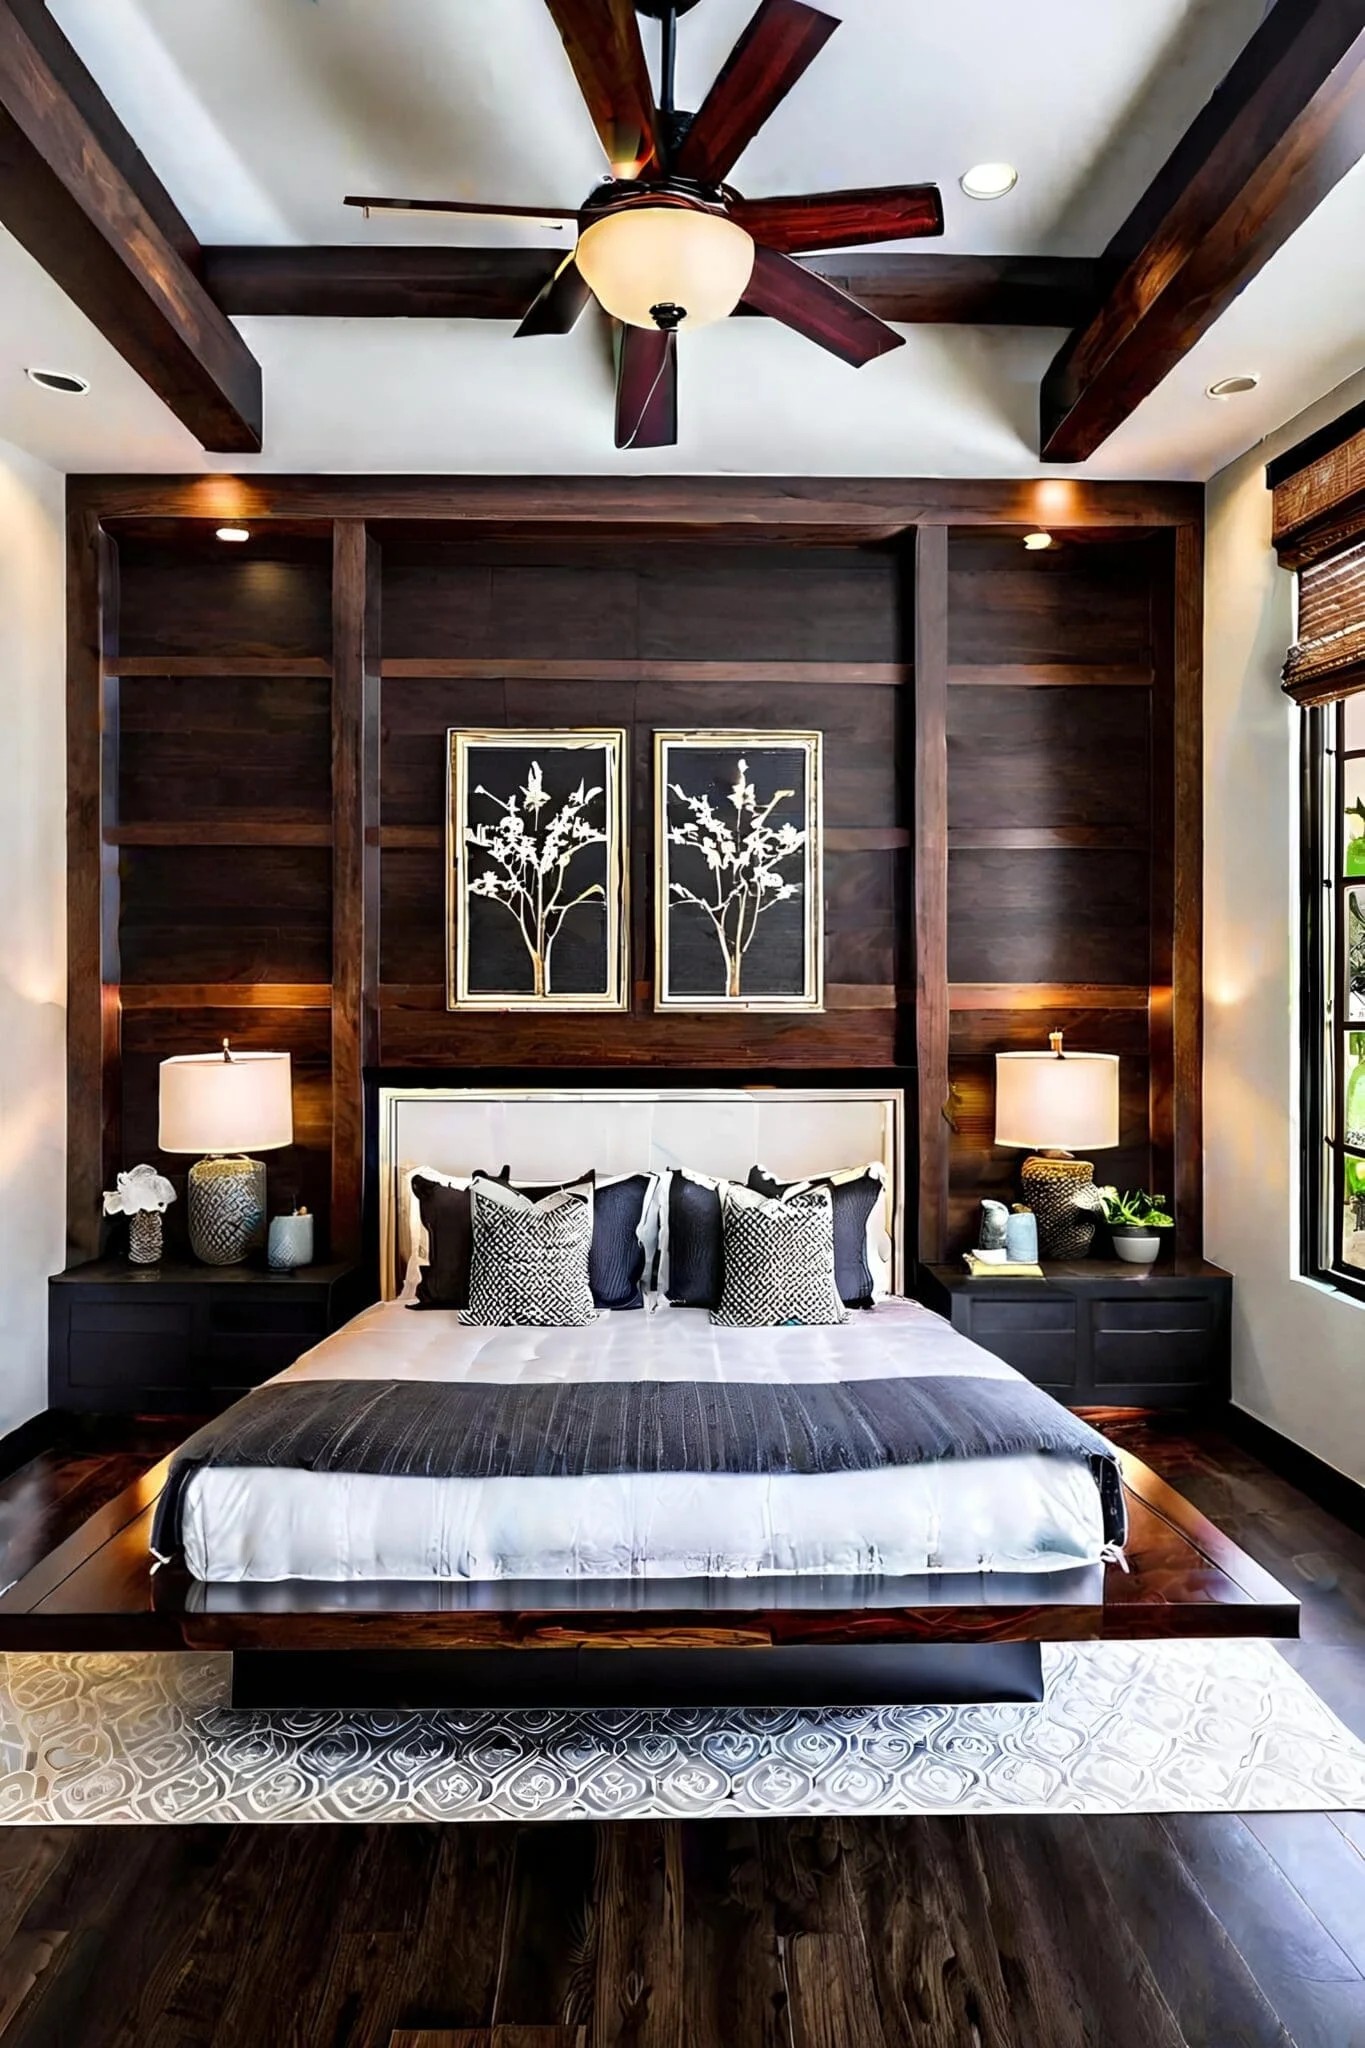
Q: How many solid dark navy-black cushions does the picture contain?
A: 4